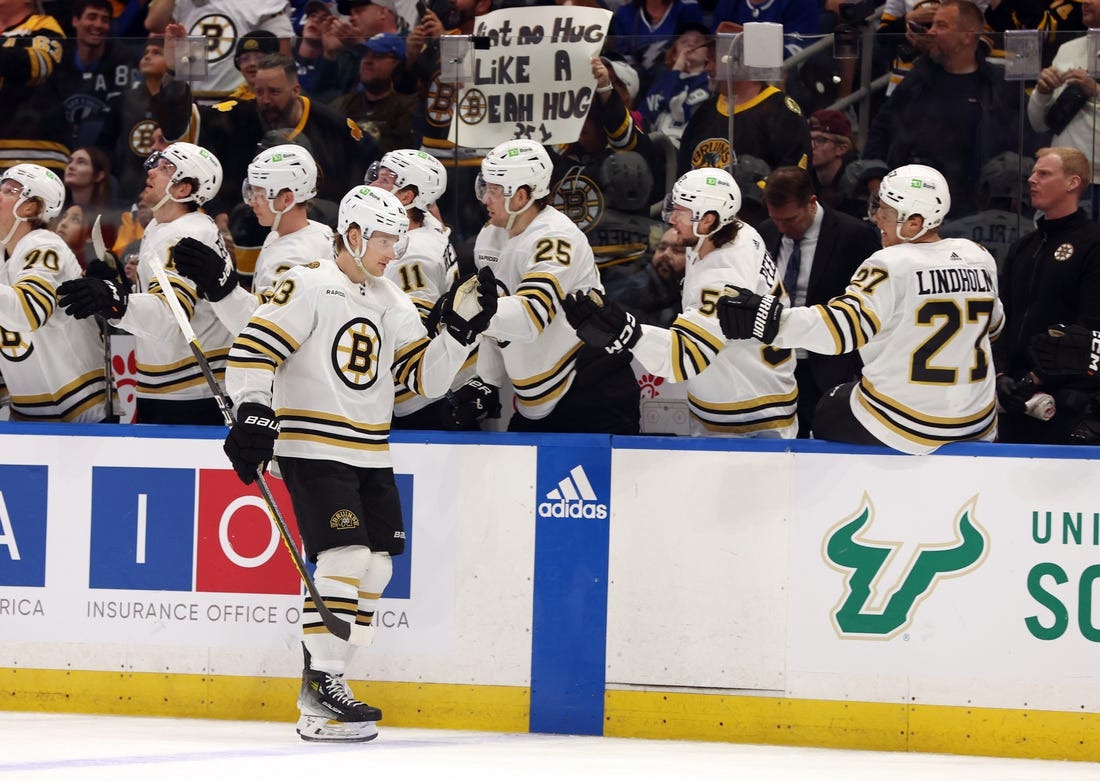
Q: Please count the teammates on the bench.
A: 7